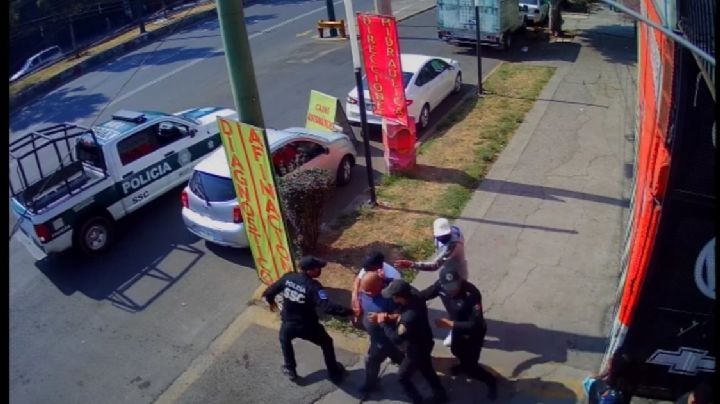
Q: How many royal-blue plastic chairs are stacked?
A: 0